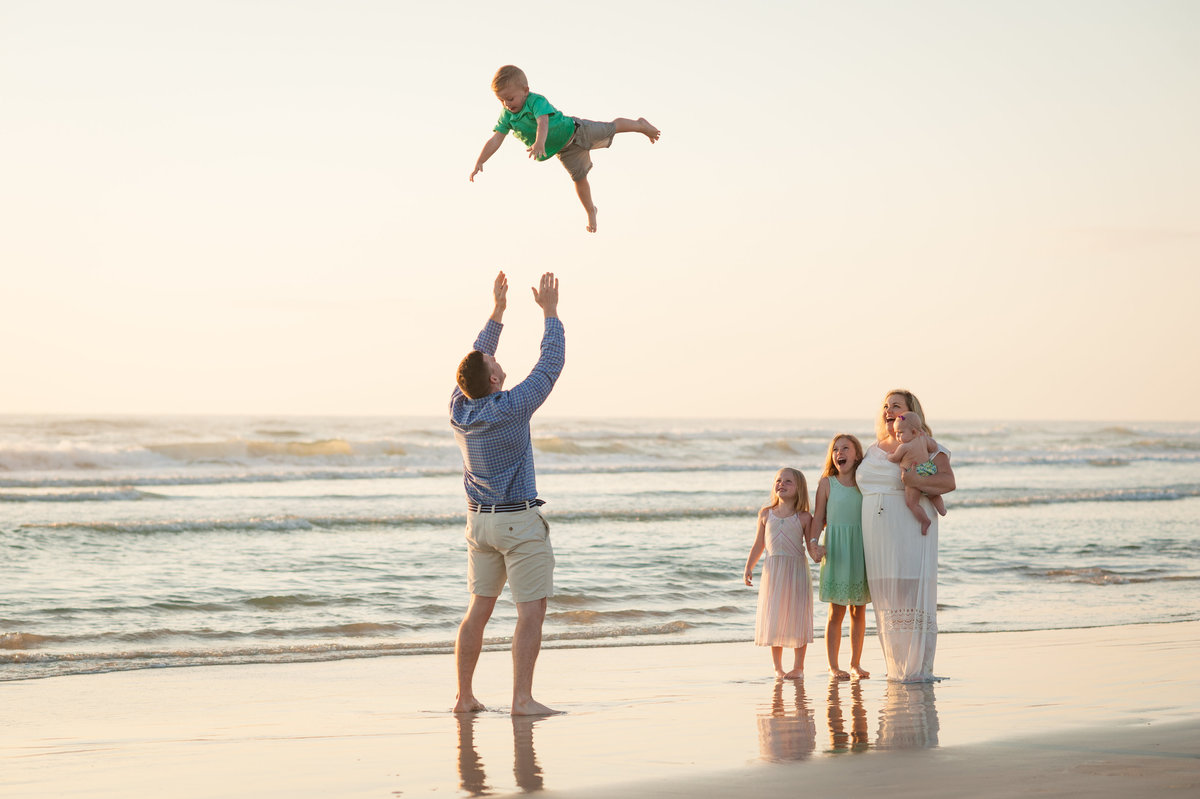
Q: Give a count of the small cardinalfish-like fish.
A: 0